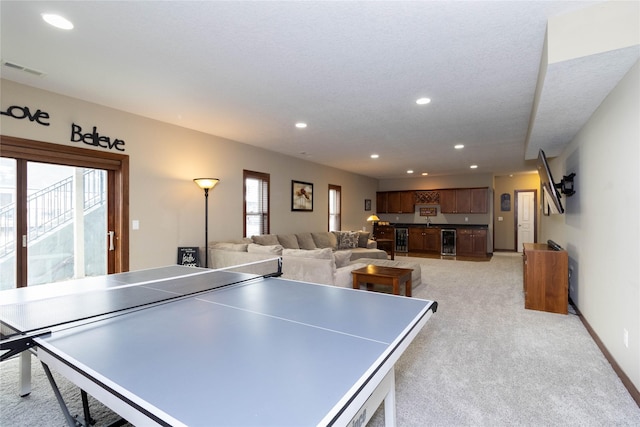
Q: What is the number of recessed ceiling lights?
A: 8